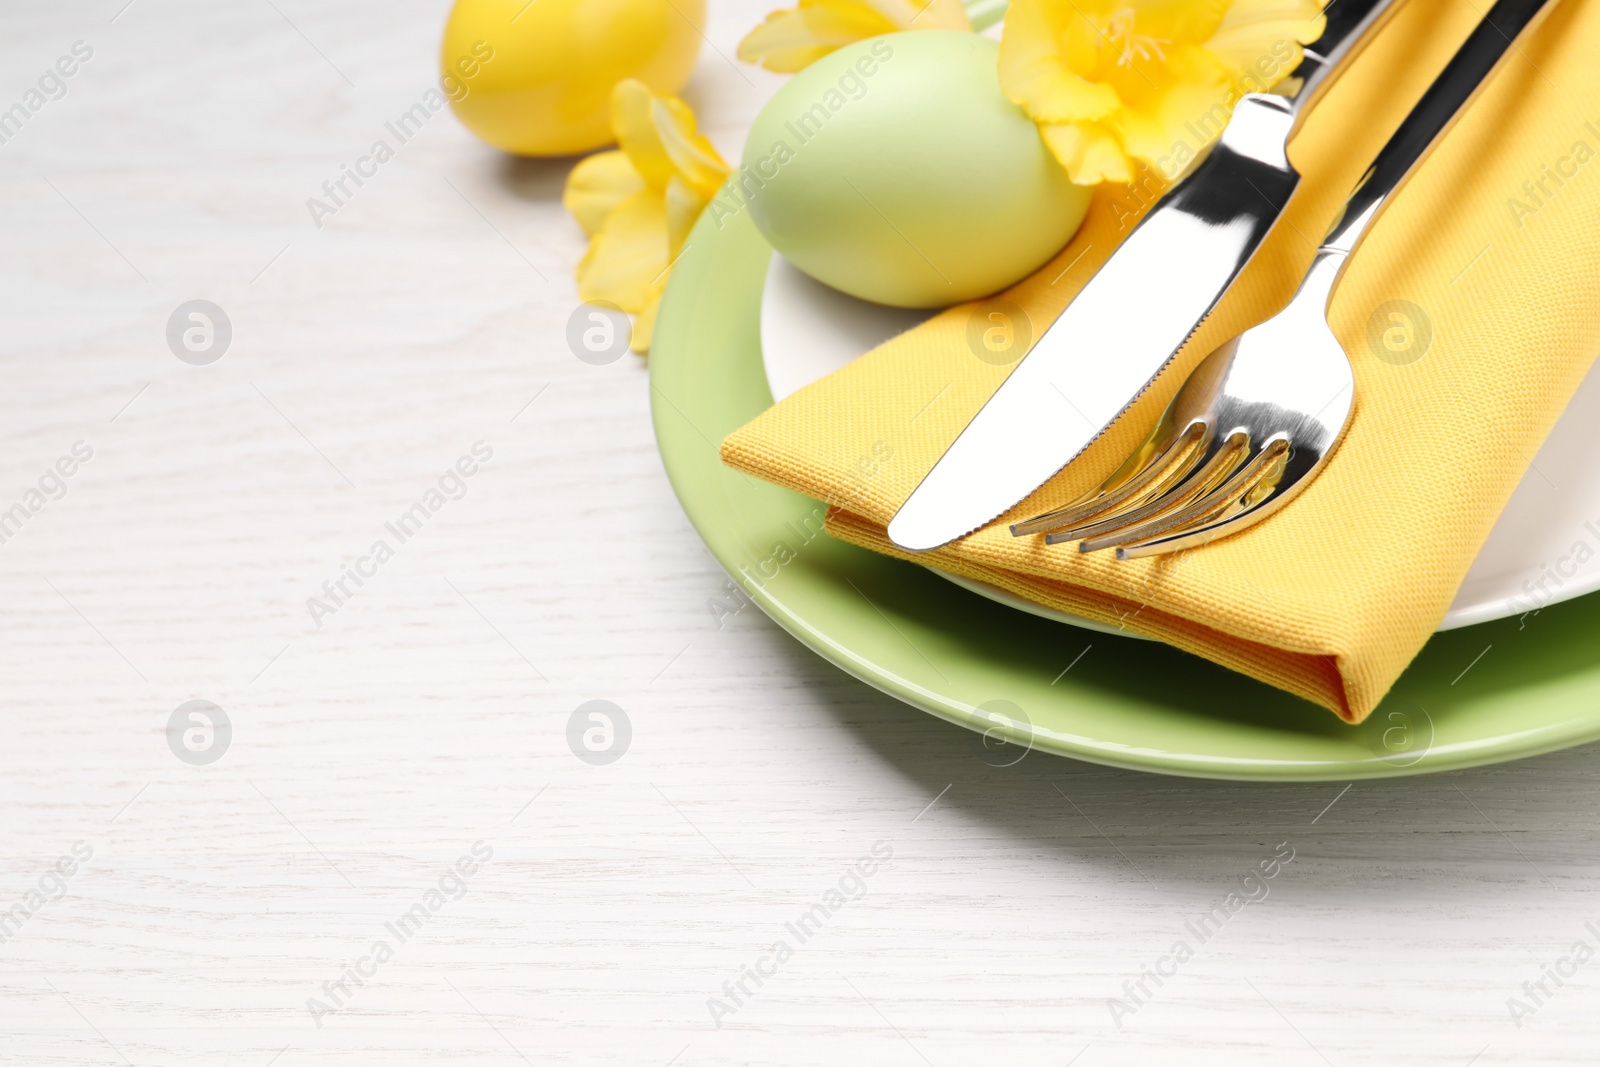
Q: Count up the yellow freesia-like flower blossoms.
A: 3